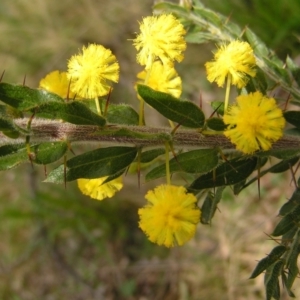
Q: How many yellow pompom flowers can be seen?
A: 8